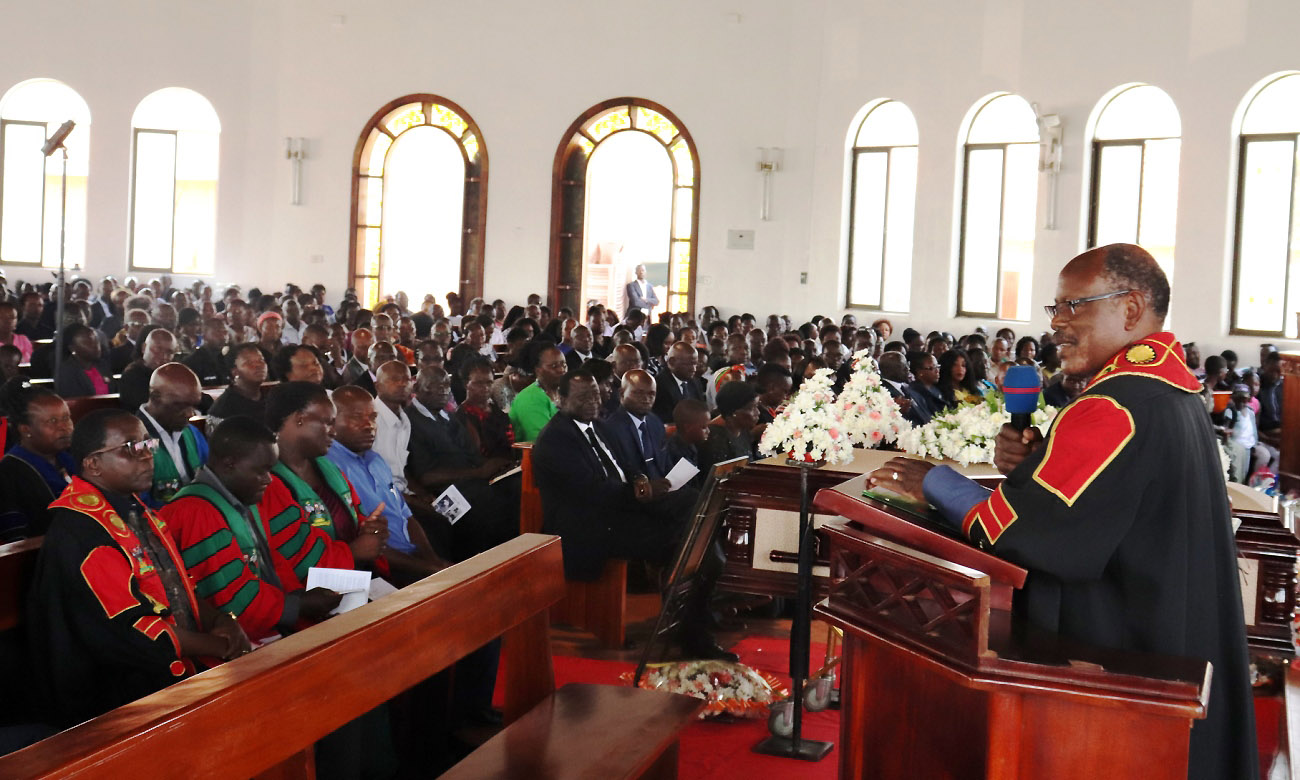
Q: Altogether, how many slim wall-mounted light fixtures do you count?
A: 3